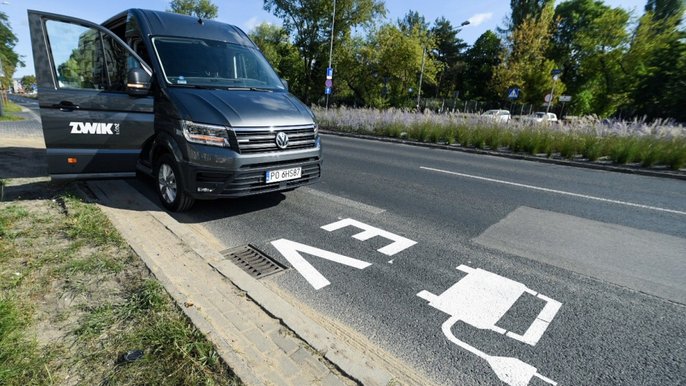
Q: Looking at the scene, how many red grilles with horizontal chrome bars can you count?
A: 0